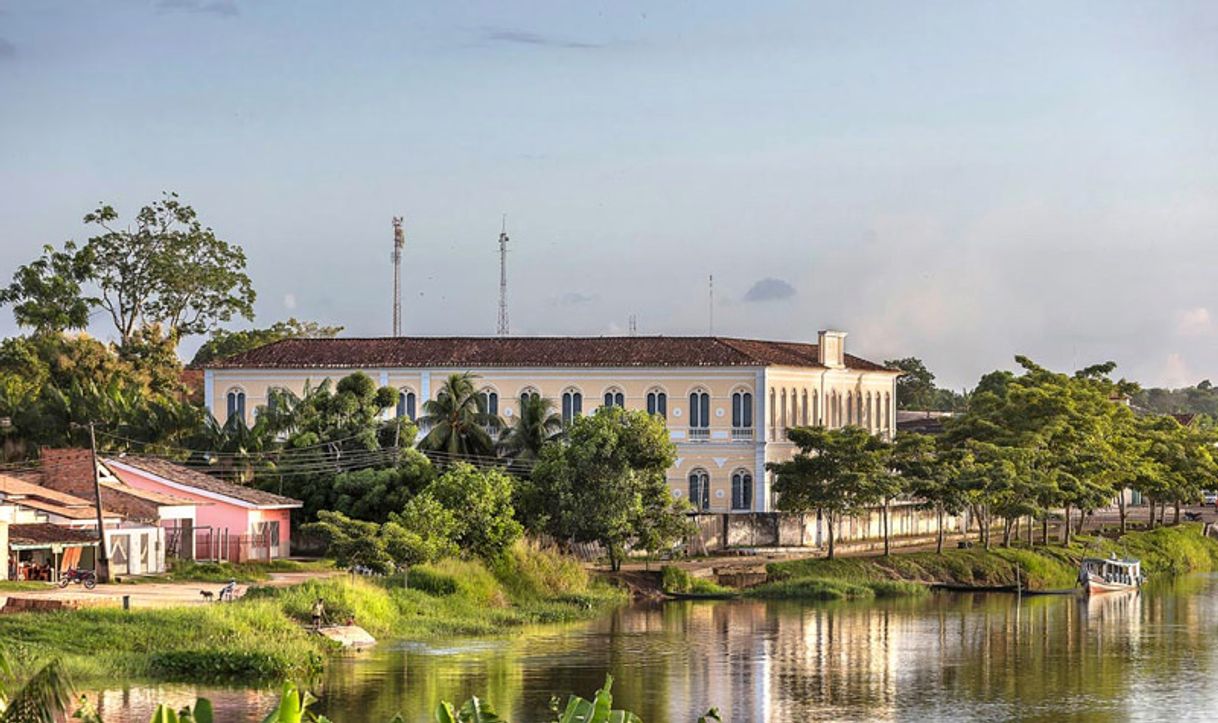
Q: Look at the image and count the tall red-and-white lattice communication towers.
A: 2